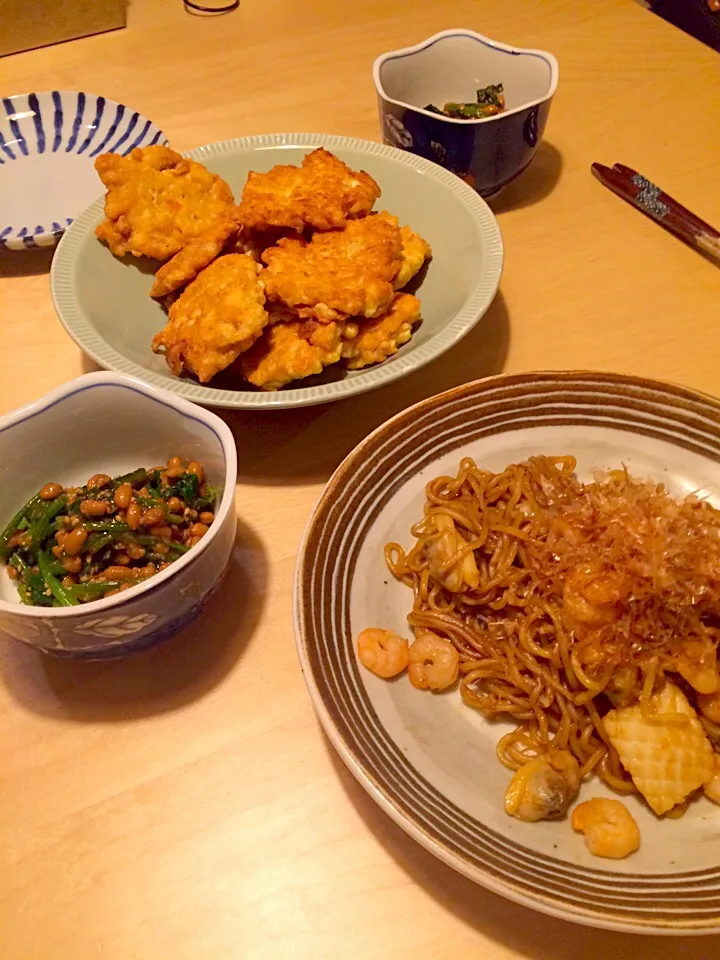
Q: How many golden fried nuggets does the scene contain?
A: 8